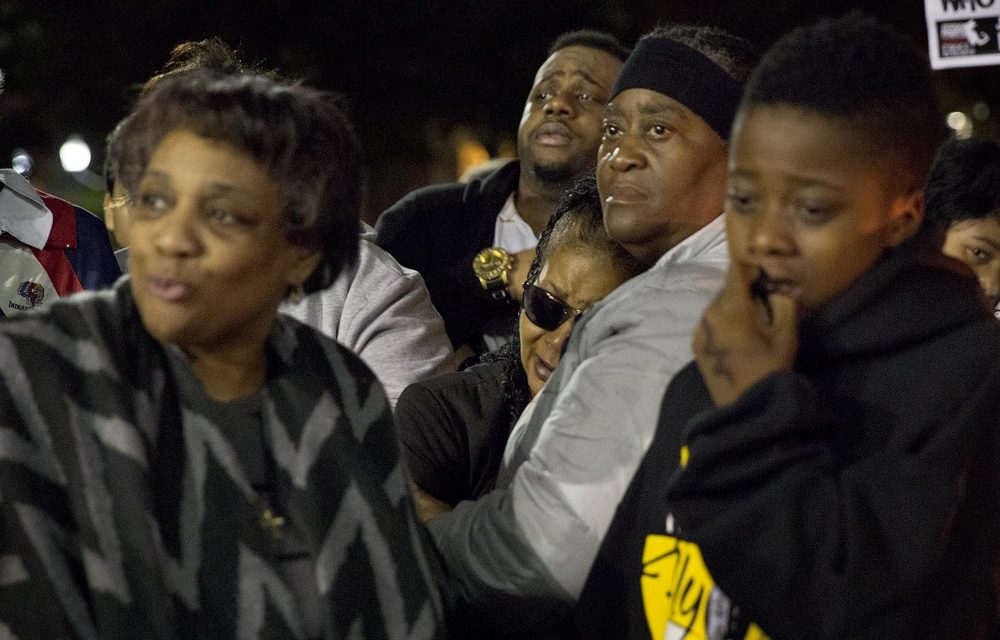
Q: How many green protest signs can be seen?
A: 0